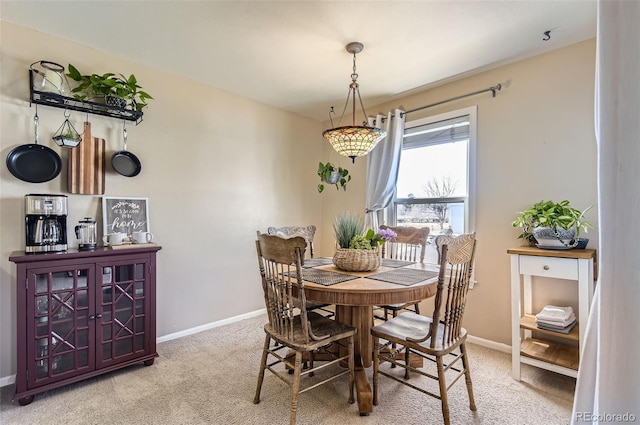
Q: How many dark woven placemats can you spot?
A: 4